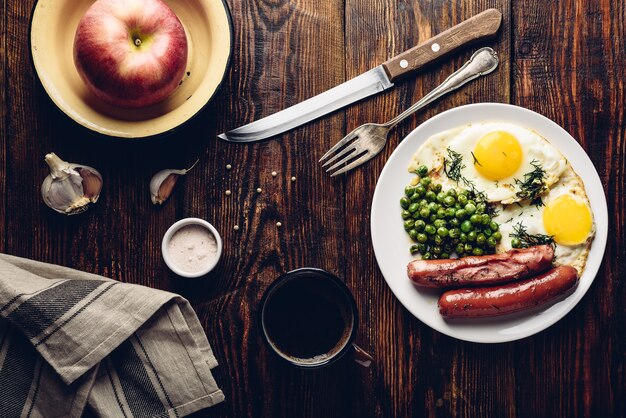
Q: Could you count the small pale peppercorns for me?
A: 7